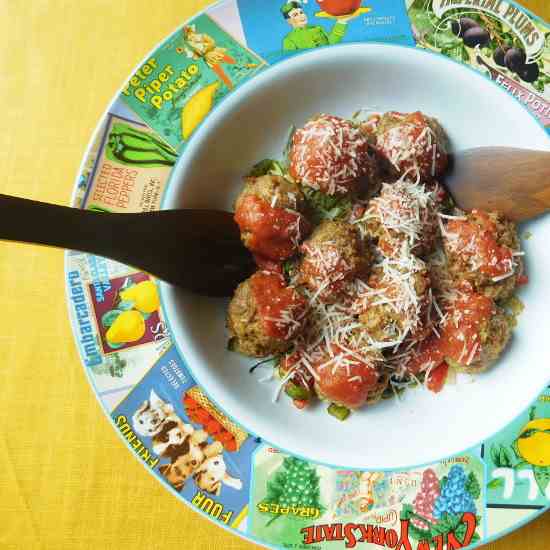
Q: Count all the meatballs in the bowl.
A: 10